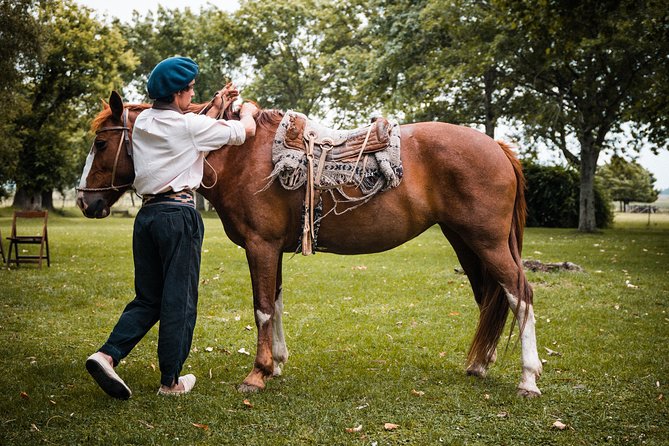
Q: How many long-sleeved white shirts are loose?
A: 1